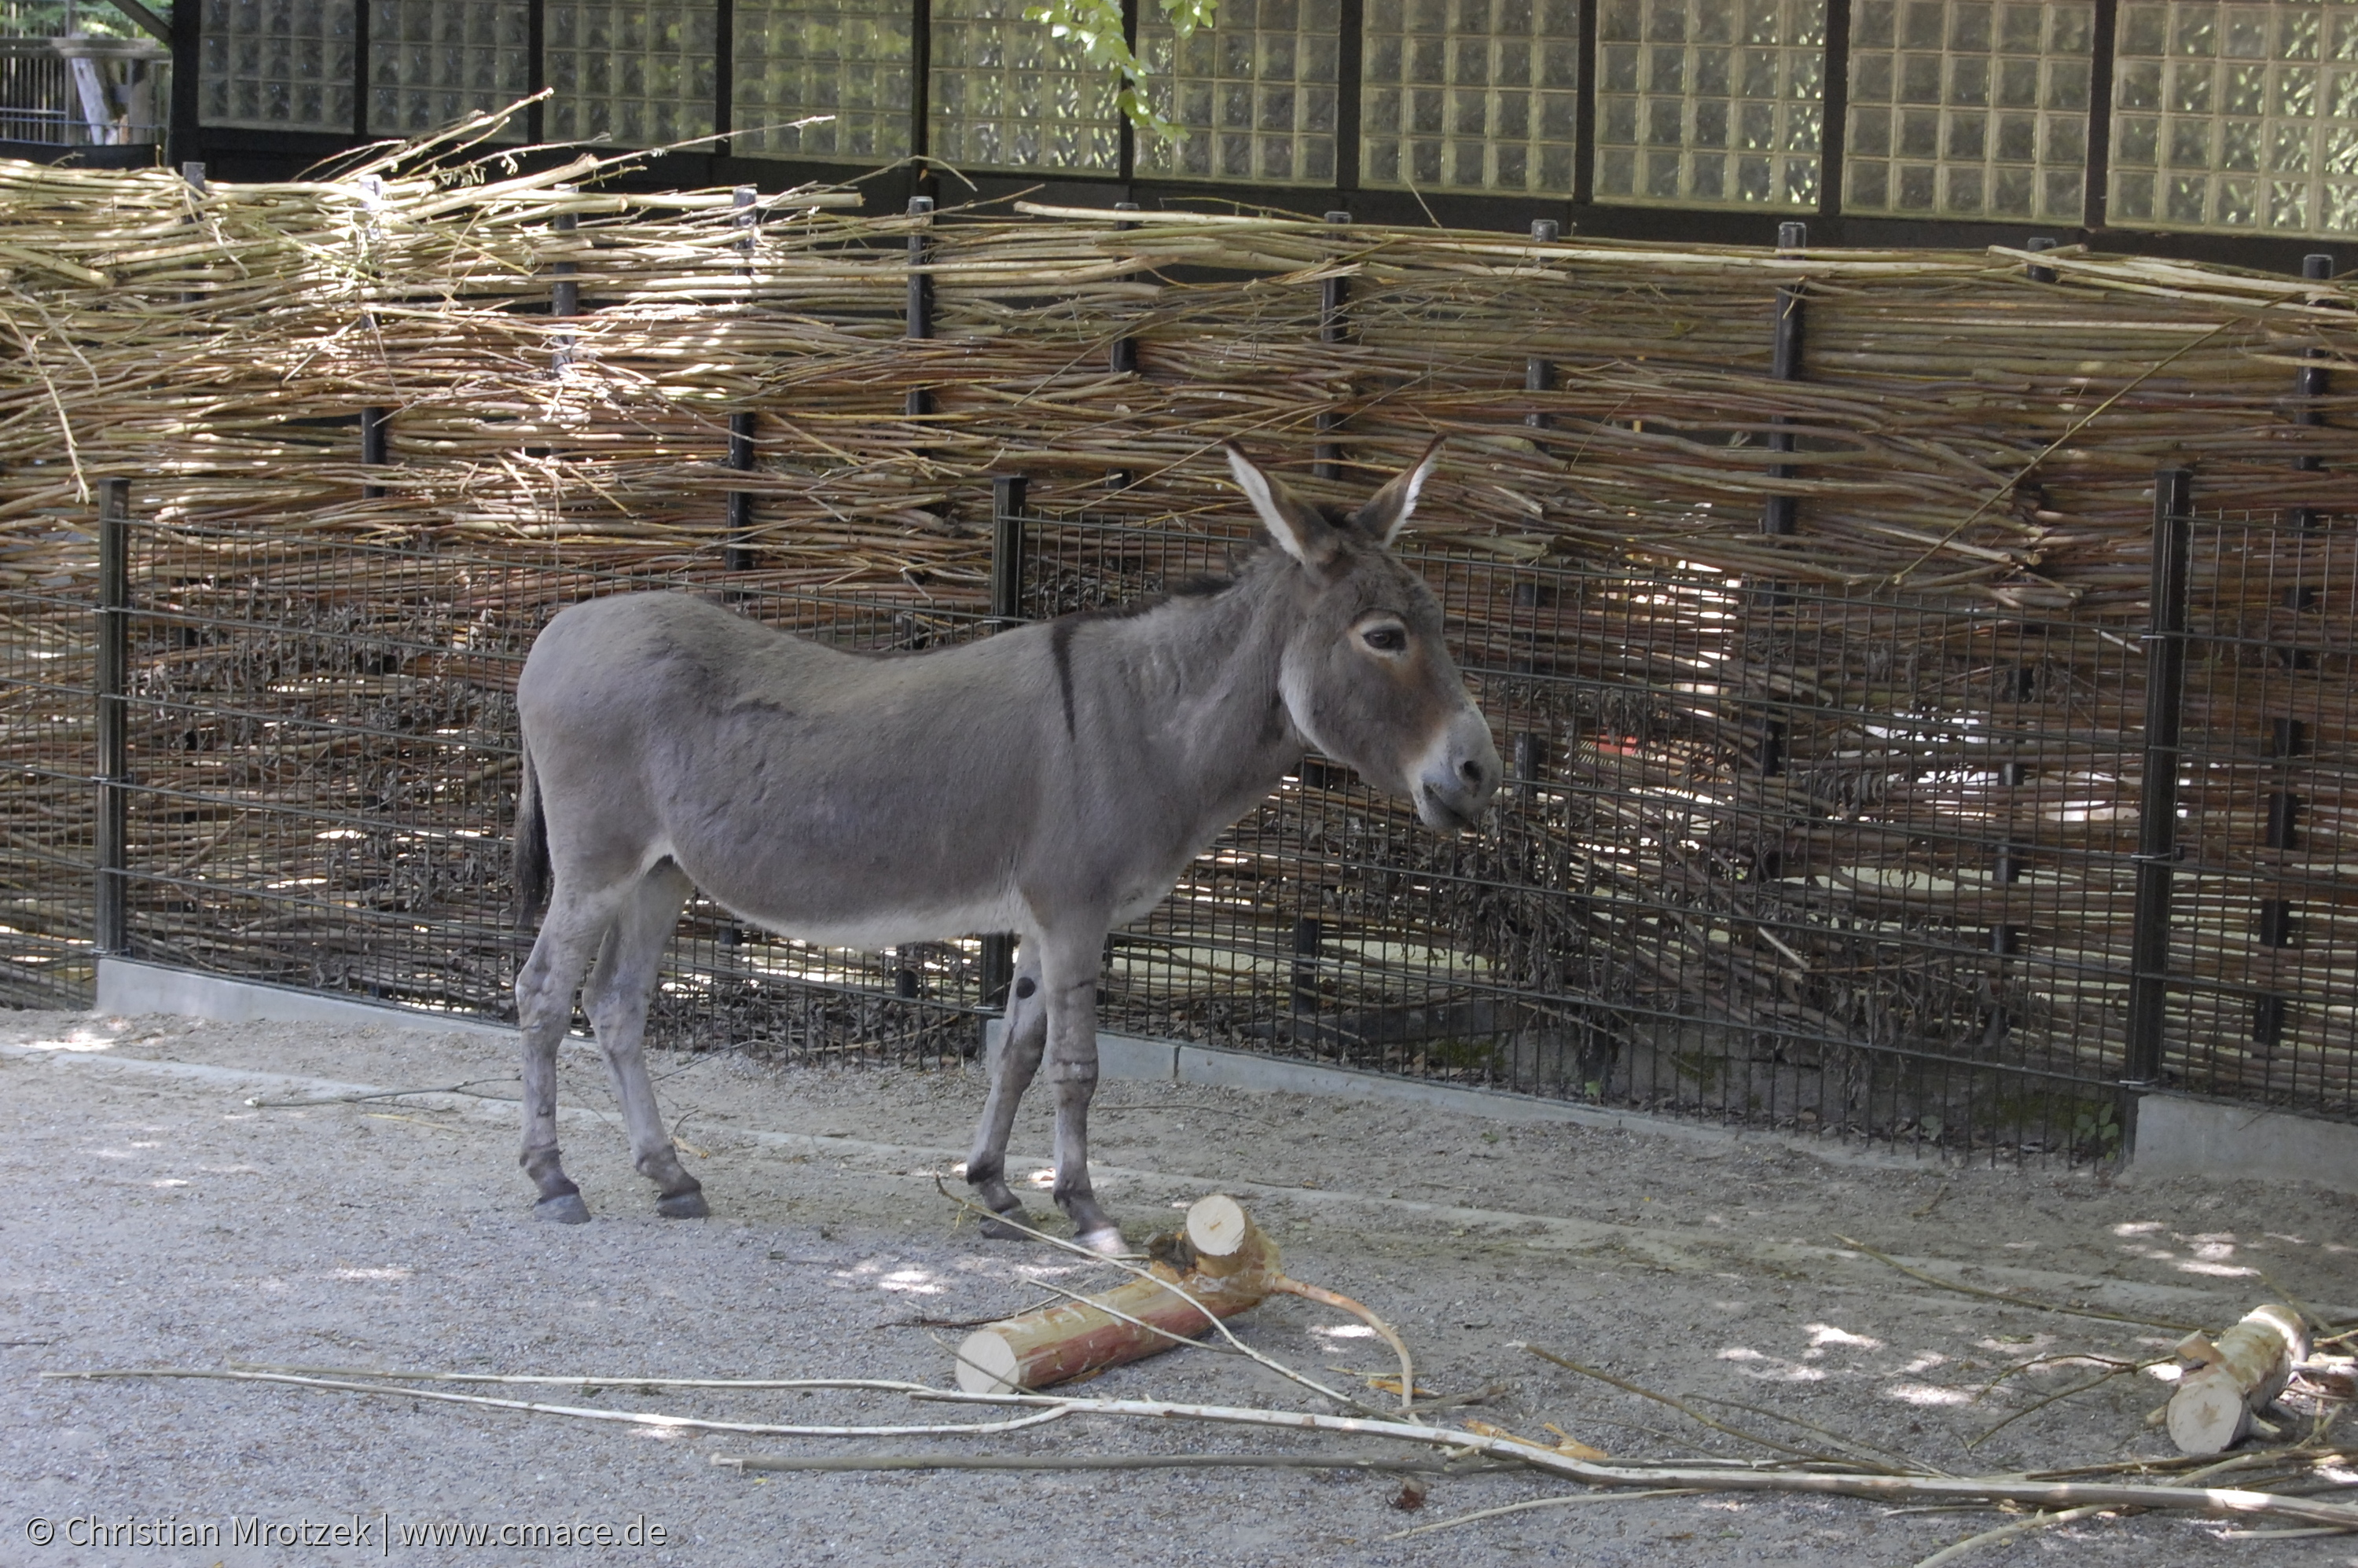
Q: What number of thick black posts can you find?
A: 3